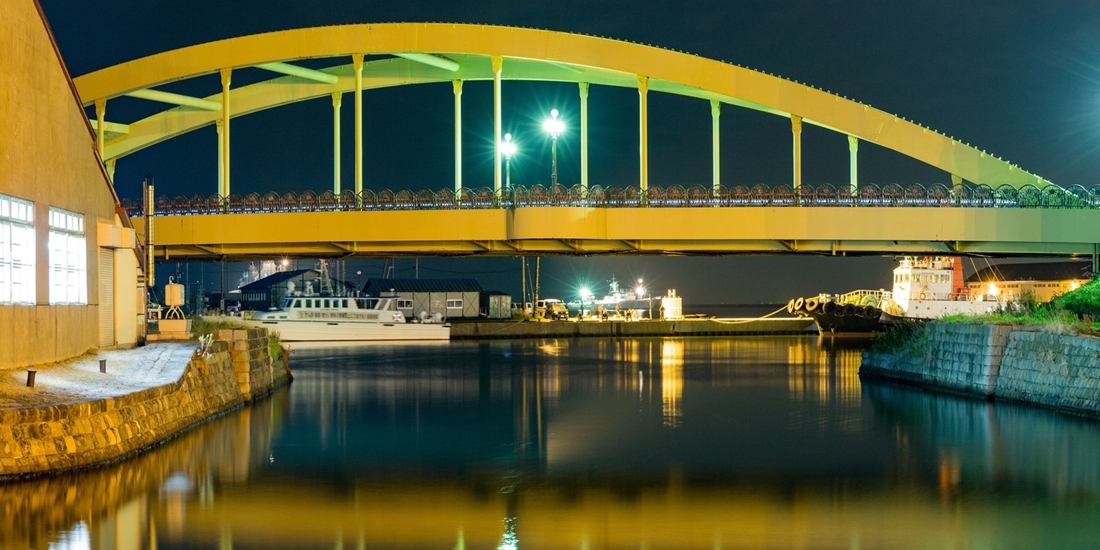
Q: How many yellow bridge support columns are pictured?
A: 14